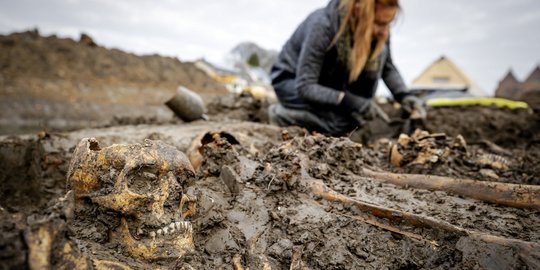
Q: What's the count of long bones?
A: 3